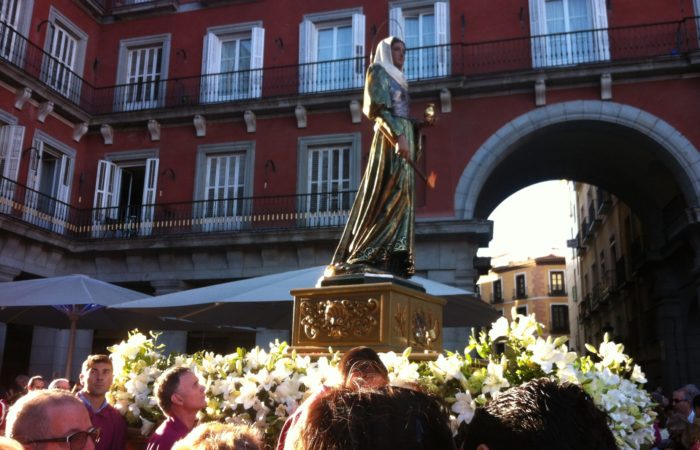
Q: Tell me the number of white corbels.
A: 12